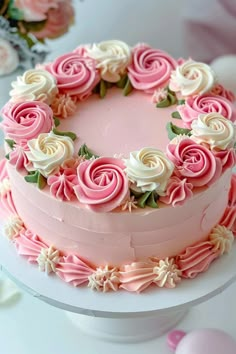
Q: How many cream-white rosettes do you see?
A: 6